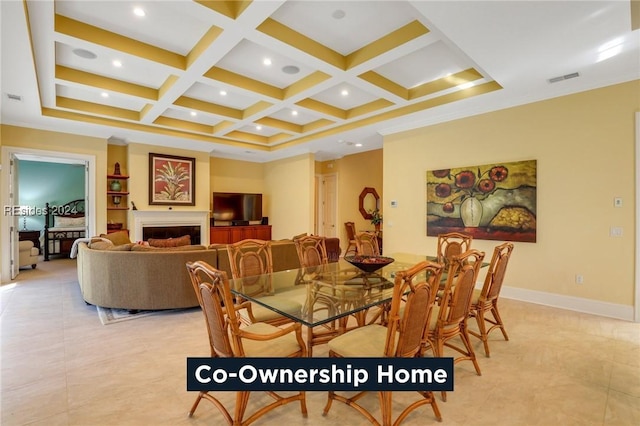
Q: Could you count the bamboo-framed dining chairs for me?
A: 8